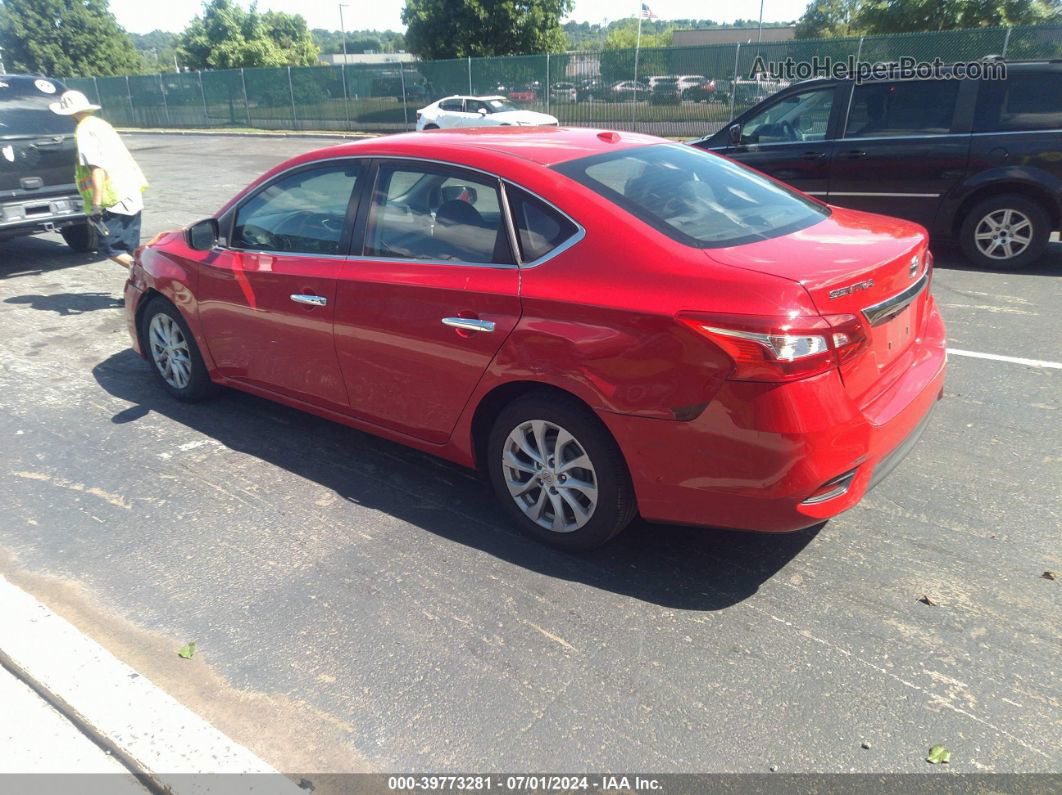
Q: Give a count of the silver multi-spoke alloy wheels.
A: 3